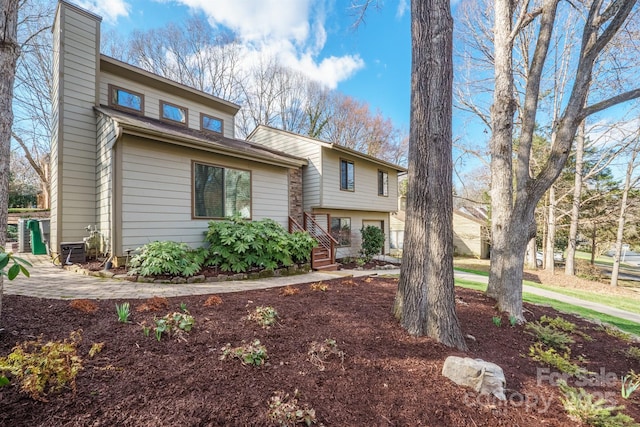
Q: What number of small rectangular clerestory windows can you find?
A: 3